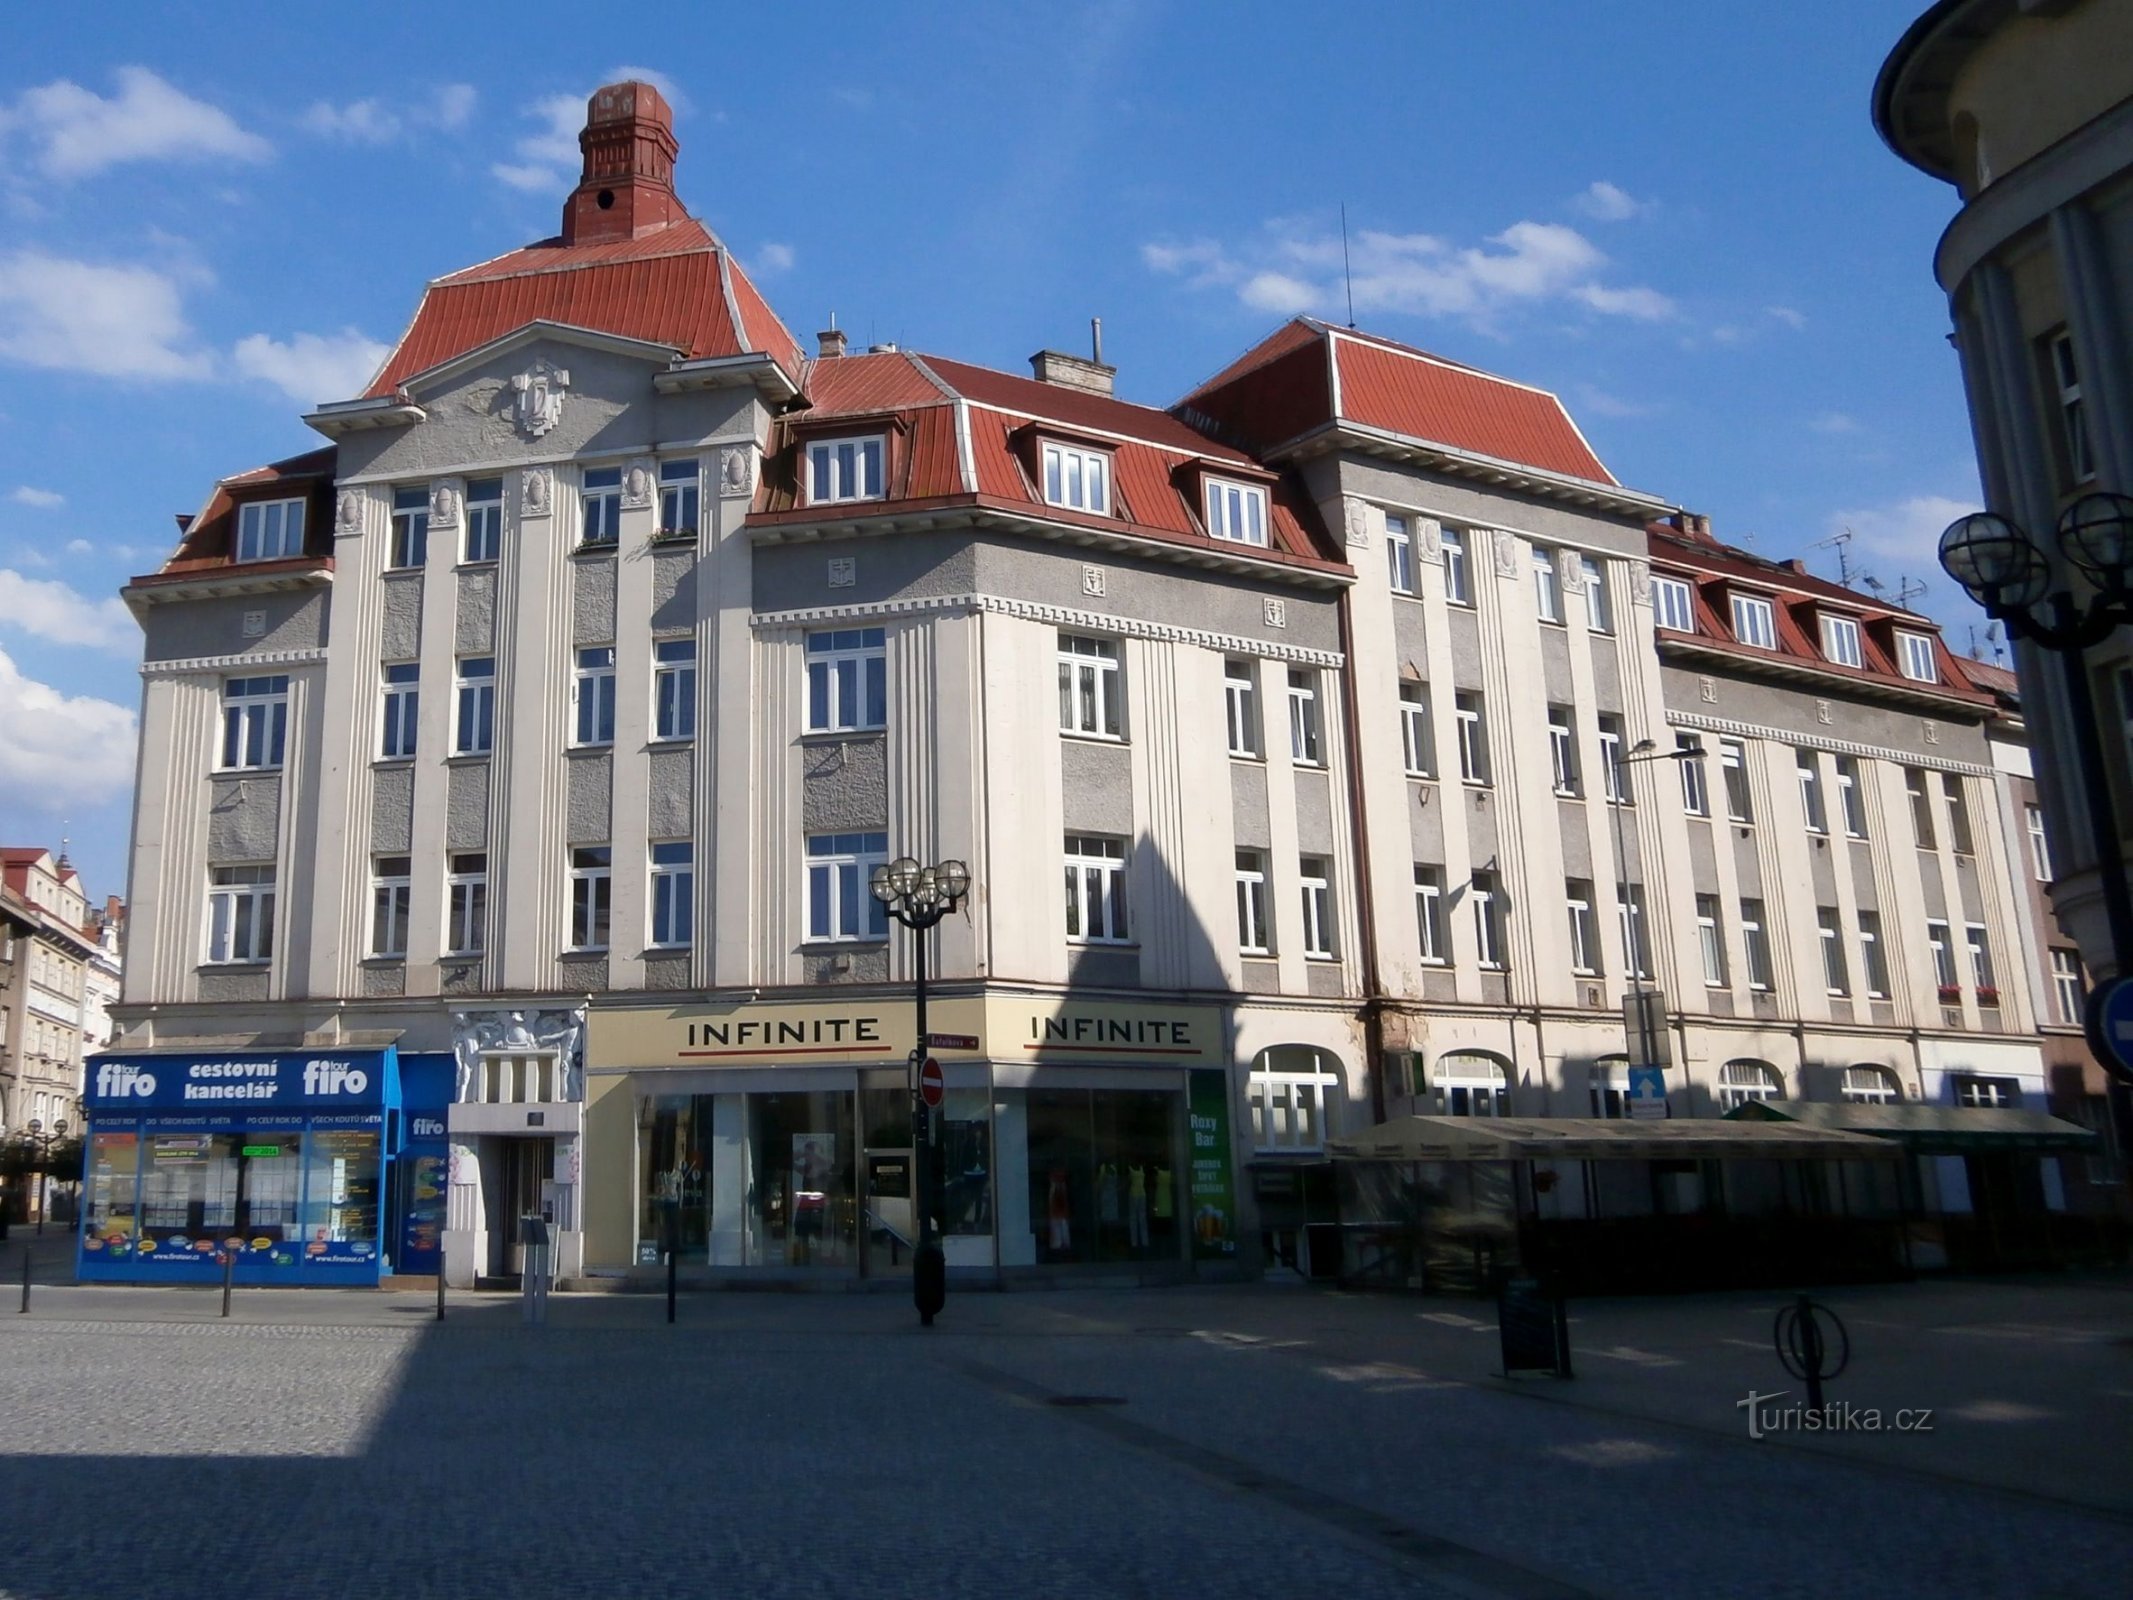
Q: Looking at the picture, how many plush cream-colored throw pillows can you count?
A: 0